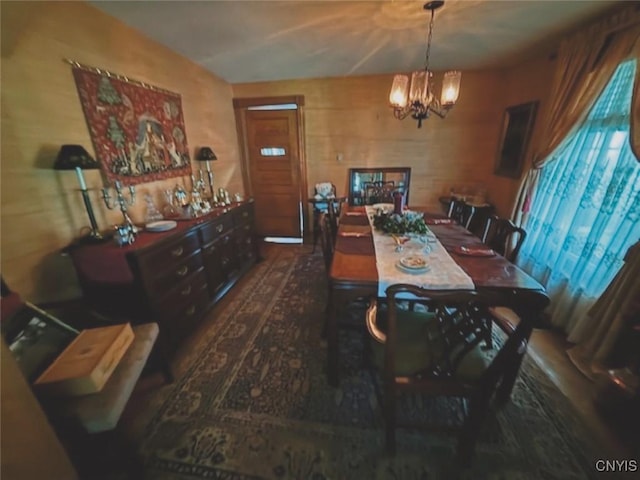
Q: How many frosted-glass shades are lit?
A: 2